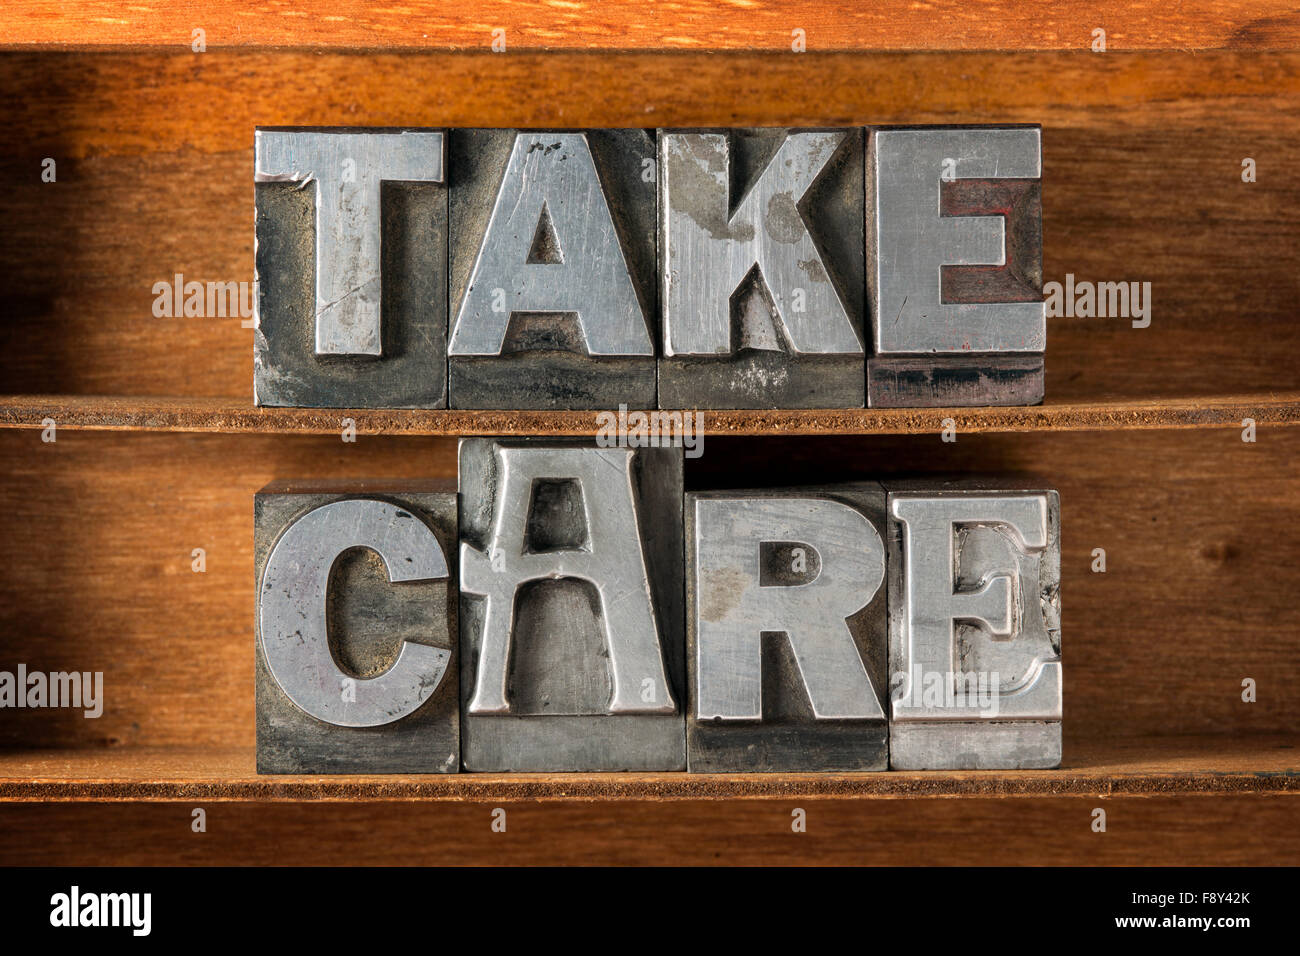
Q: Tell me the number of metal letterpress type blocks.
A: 8